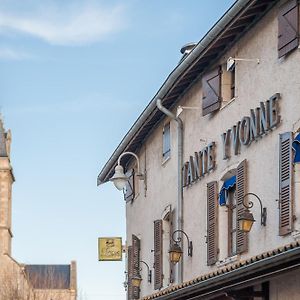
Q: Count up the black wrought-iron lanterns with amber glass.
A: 3